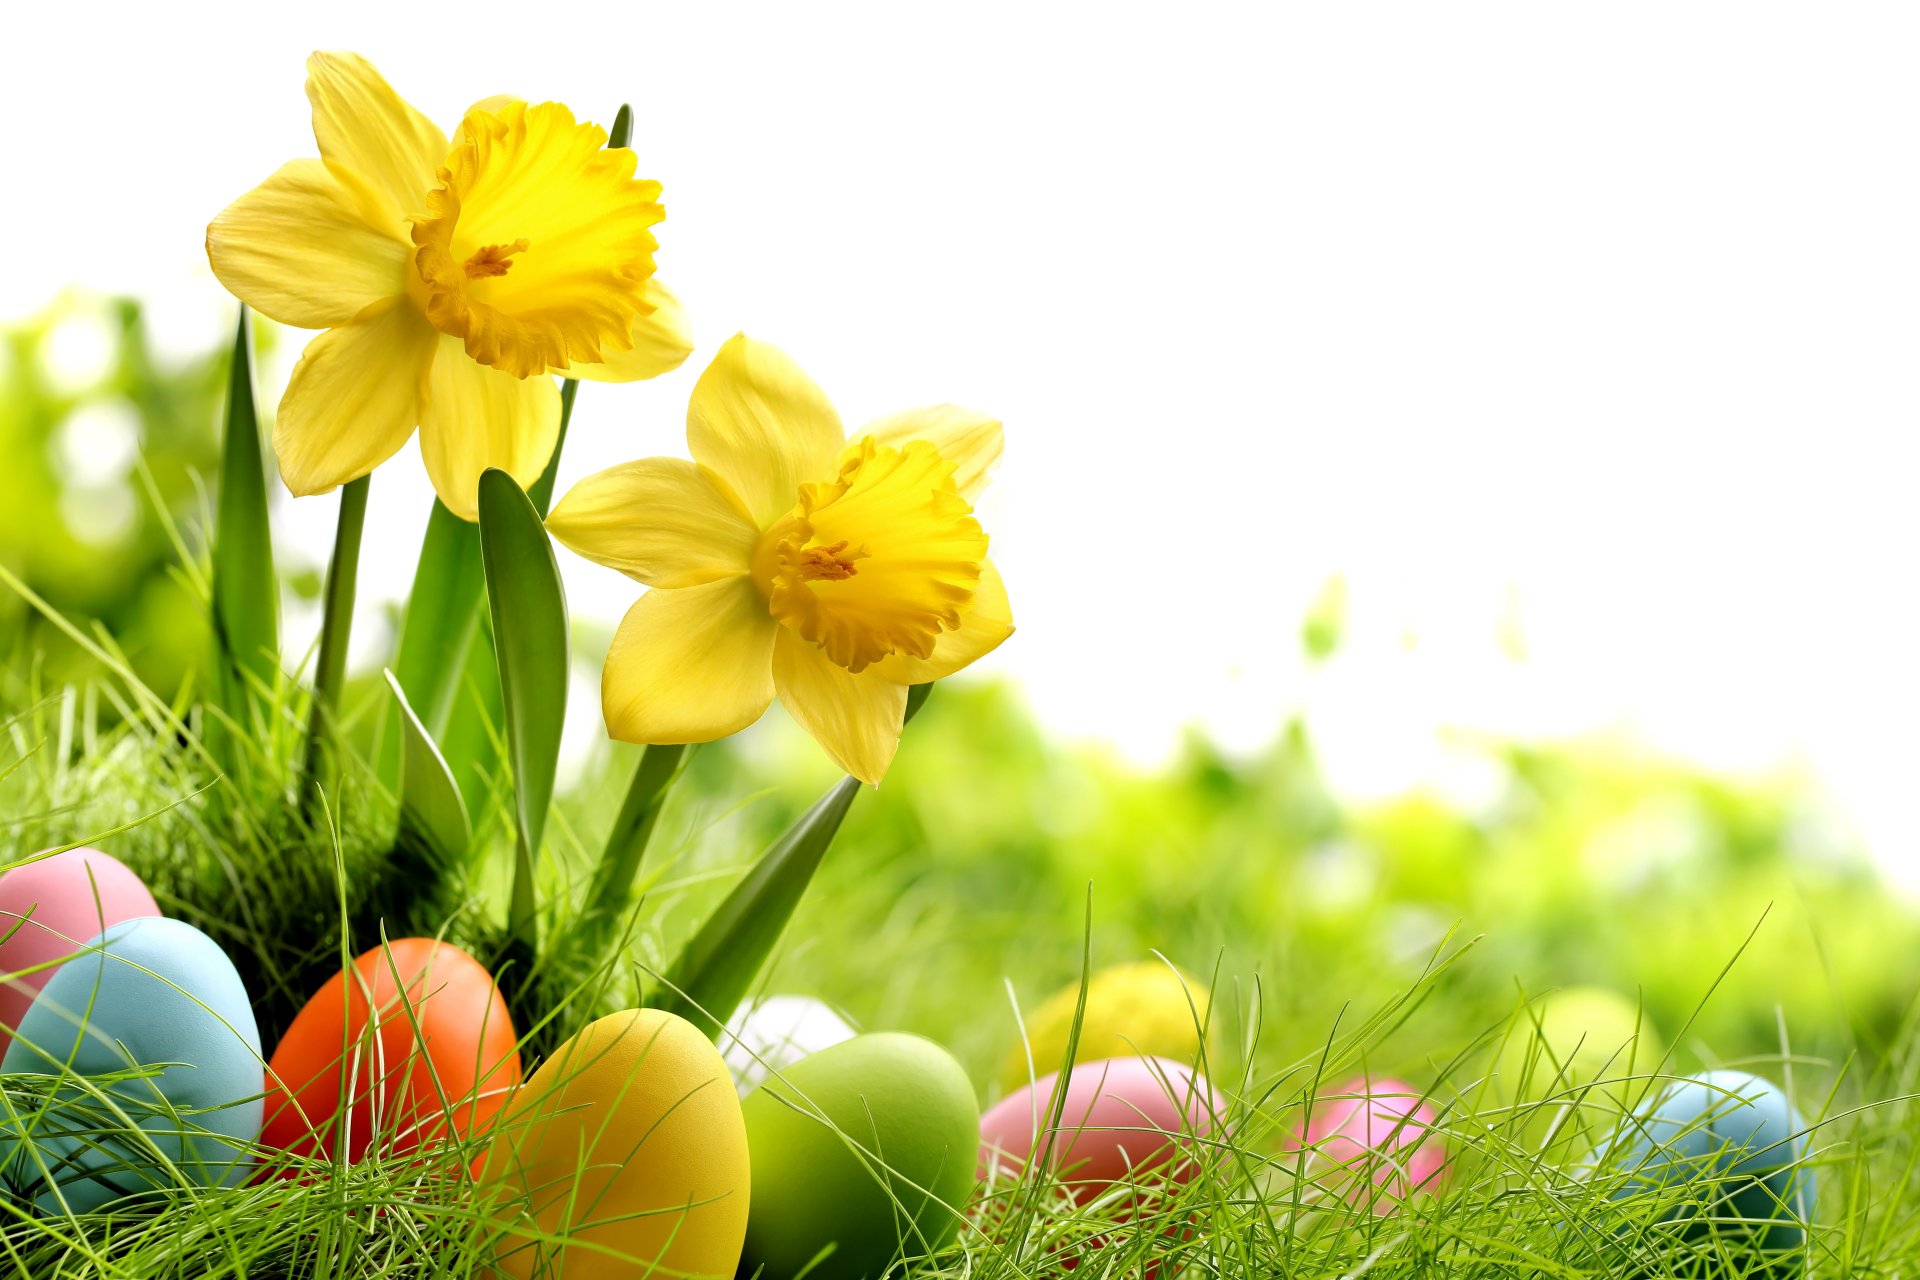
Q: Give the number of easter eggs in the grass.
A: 11